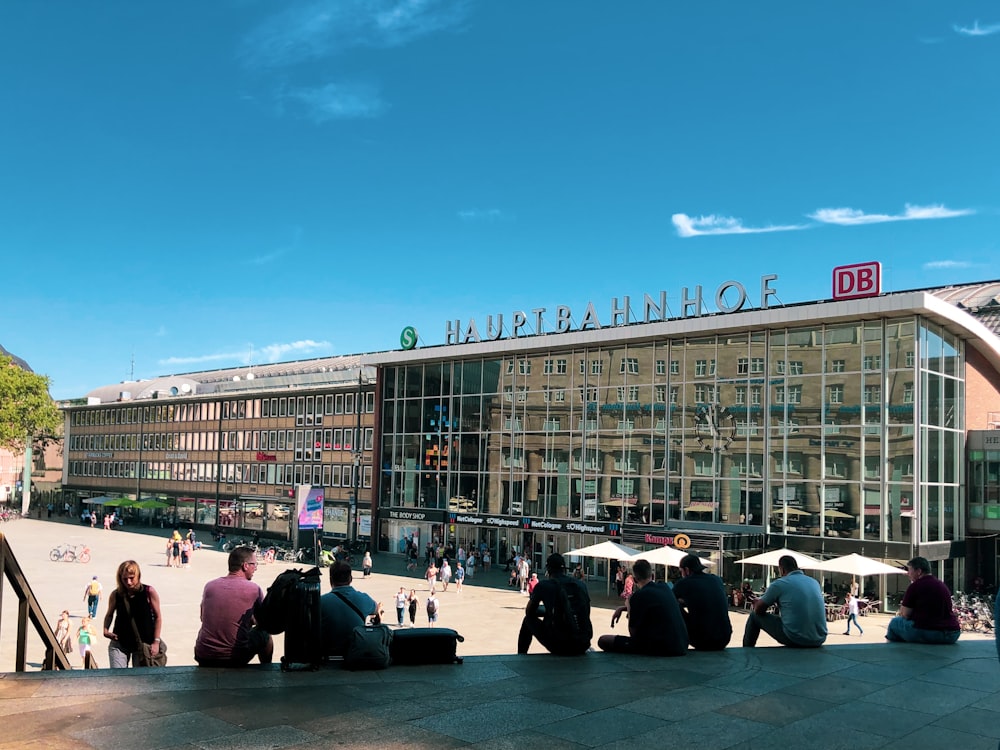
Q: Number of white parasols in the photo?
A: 4